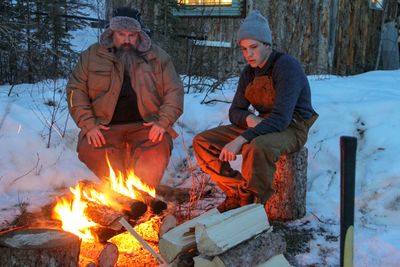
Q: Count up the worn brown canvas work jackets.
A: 1